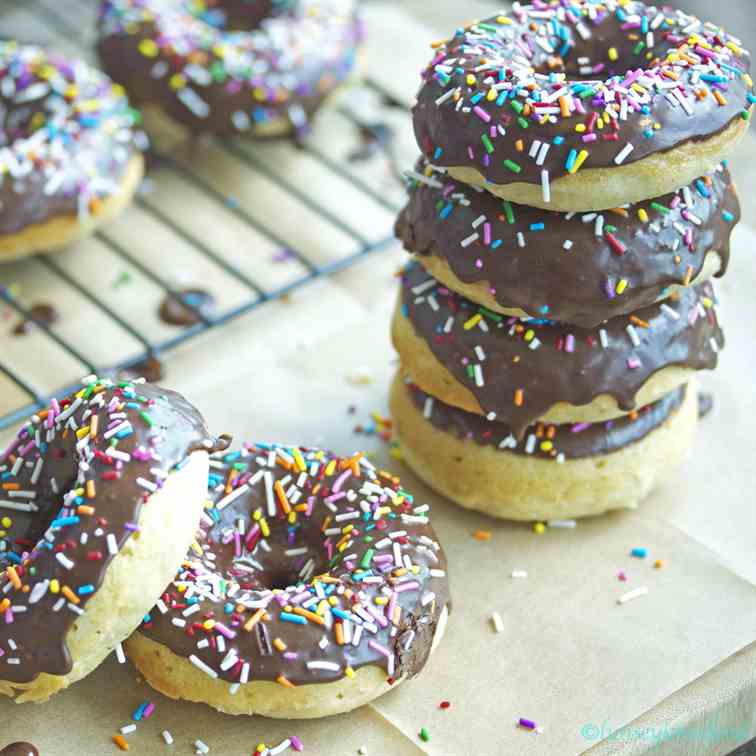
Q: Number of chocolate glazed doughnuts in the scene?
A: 8